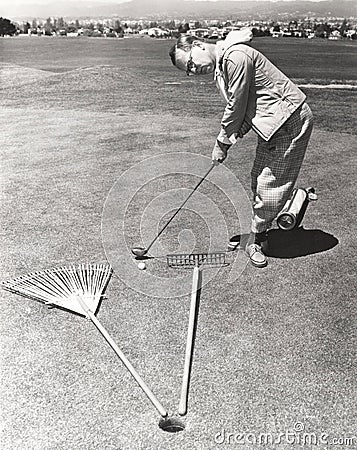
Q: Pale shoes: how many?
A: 2